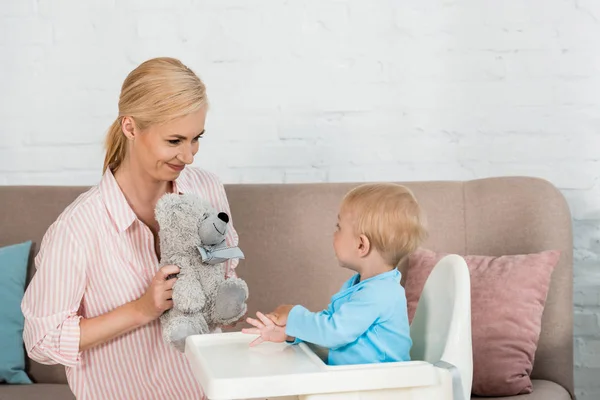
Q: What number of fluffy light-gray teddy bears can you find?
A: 1